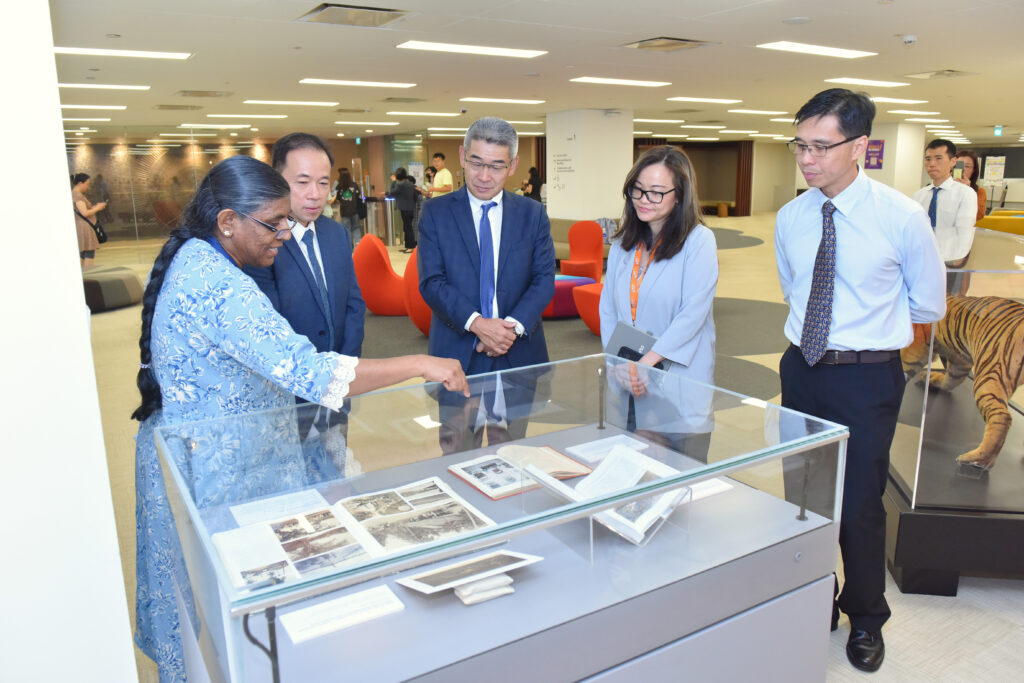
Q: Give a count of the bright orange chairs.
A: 4